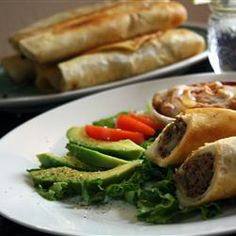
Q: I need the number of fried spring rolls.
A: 7